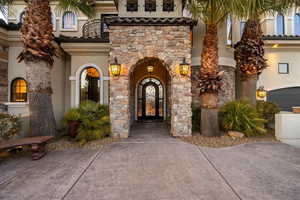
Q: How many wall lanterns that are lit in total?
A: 3